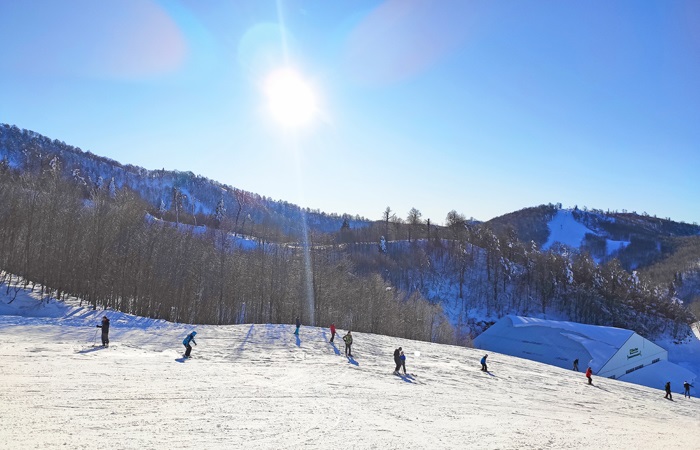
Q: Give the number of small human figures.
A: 12